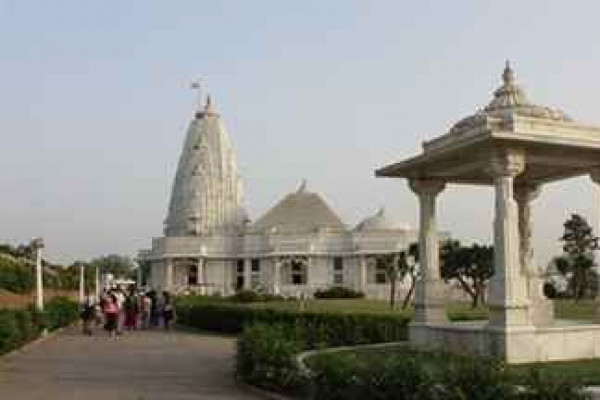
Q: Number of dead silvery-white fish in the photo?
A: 0